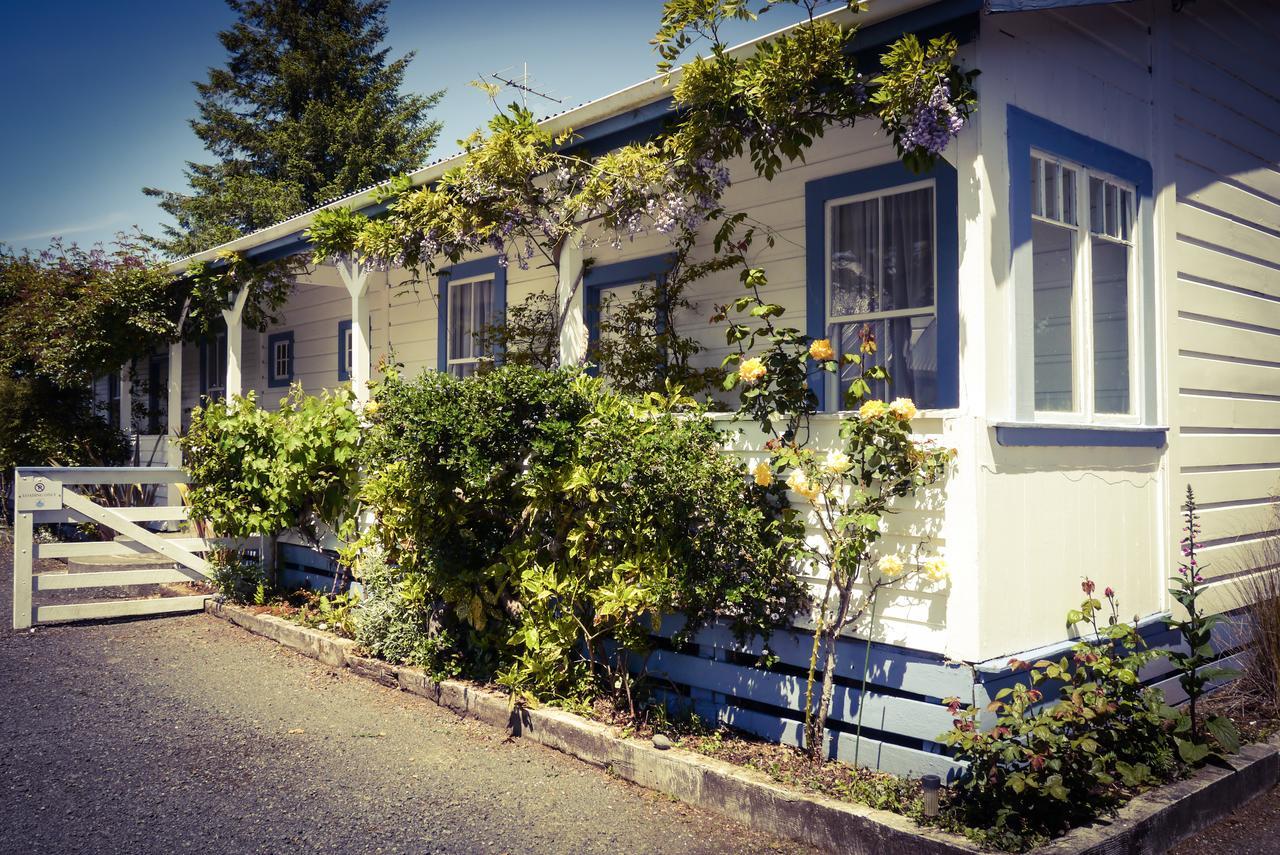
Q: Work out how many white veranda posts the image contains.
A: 5